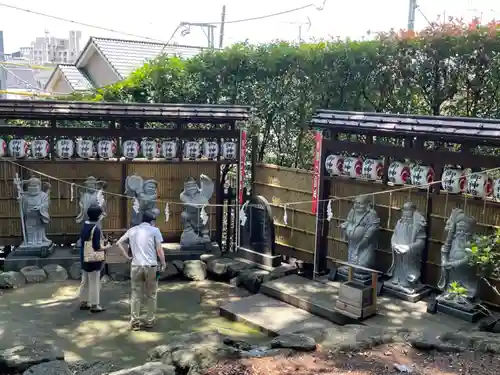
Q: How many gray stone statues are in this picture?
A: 7